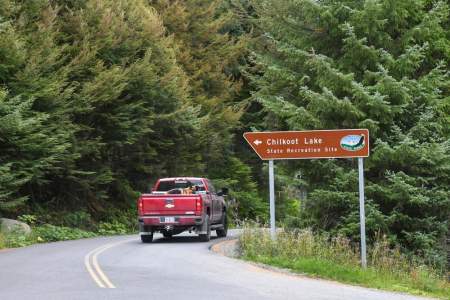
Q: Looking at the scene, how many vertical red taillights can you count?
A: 2